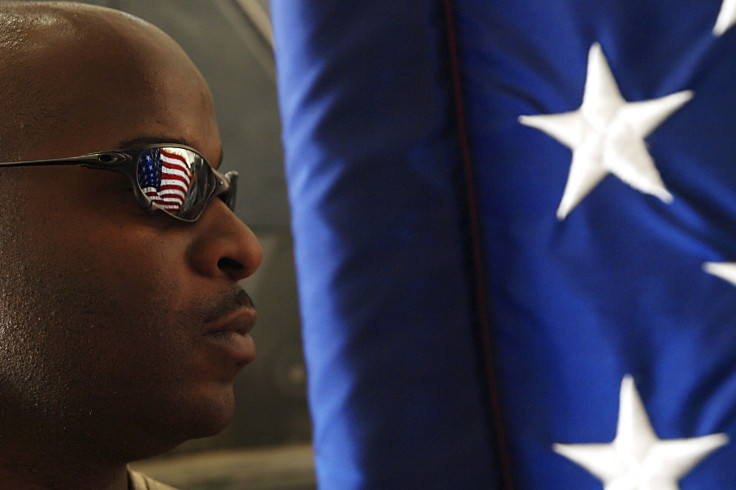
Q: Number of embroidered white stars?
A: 4